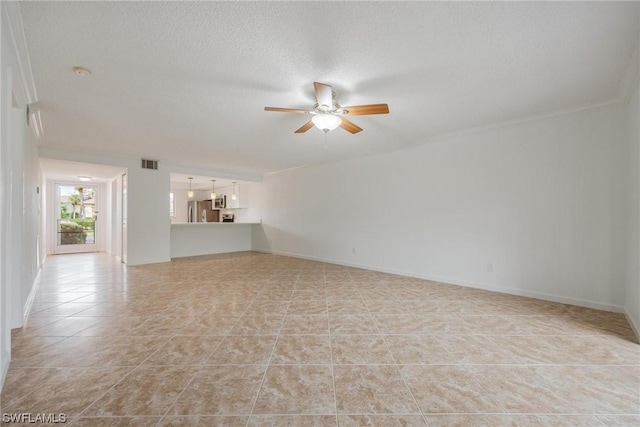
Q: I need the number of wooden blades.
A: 5